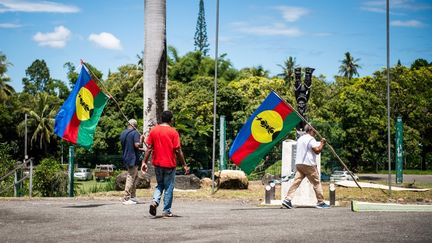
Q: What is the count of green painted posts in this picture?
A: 3